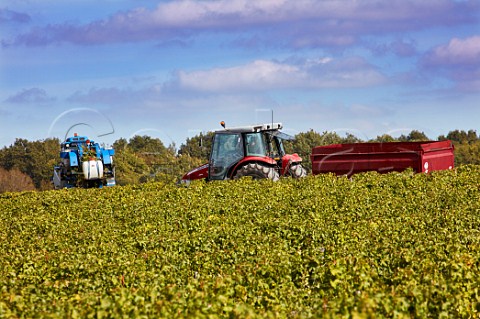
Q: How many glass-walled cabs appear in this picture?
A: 1